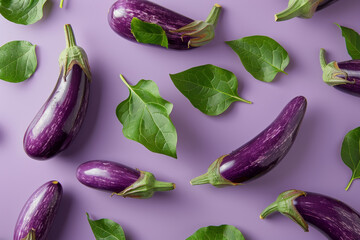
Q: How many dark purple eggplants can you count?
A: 8